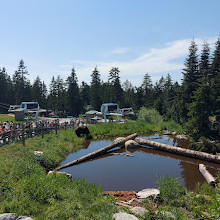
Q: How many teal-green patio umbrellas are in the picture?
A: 3